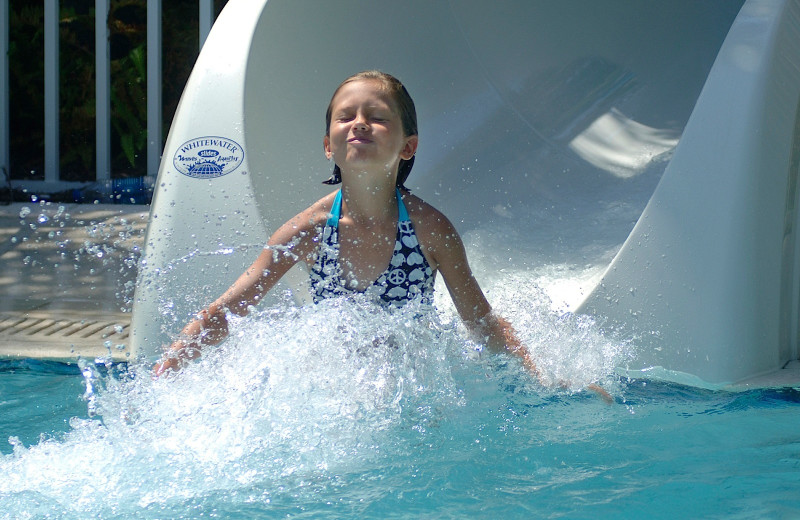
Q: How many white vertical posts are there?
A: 5